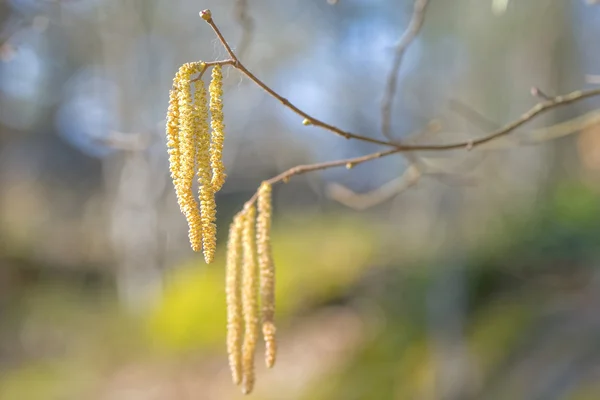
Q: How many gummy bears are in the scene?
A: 0